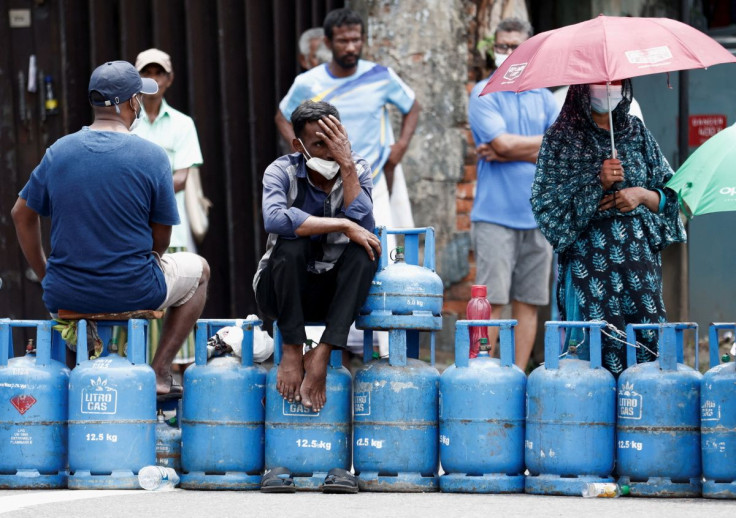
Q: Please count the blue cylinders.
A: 11